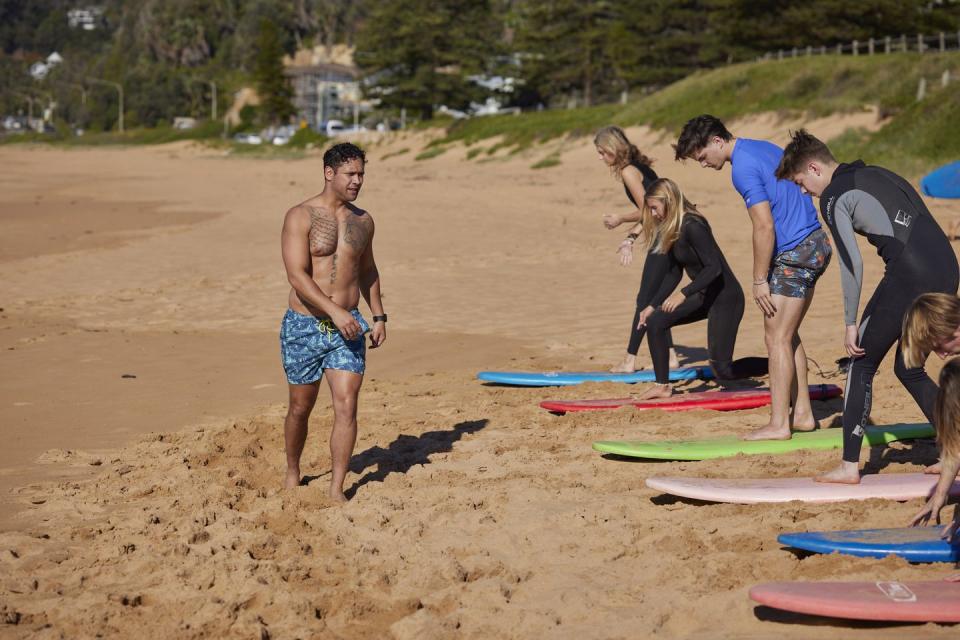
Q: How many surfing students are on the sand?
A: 6